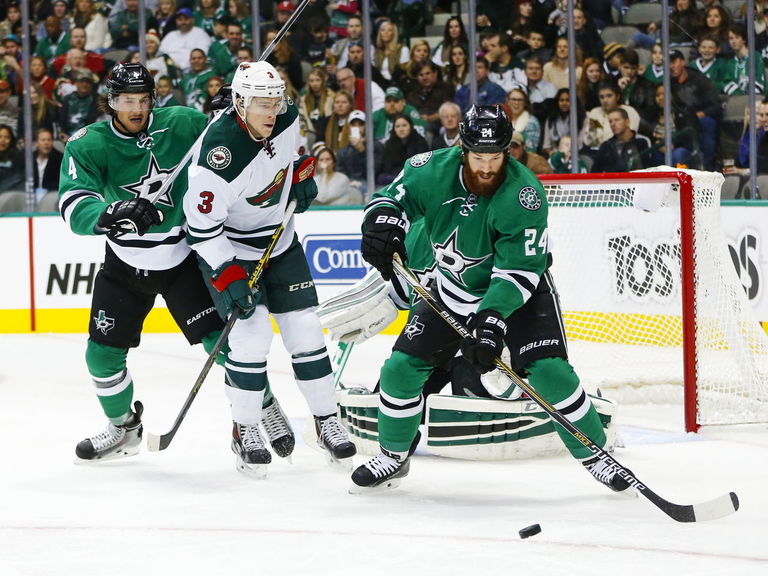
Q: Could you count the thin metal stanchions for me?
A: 8